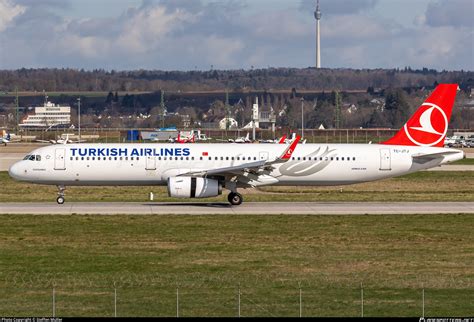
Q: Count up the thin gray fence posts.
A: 7